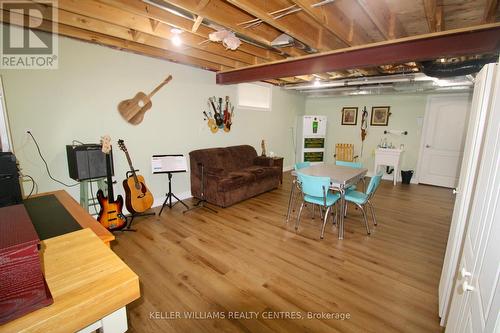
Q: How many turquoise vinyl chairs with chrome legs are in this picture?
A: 4